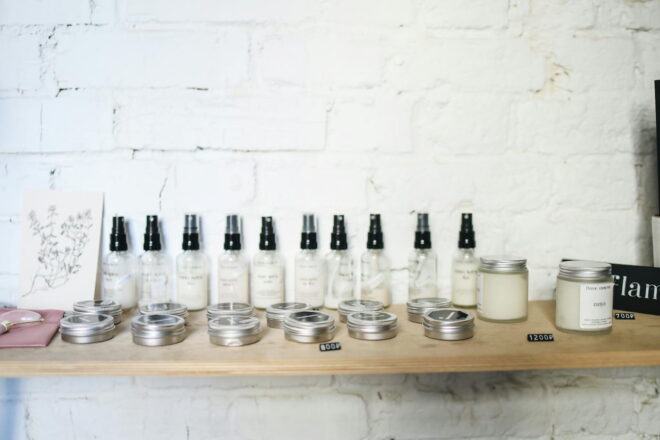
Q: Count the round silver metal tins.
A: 12